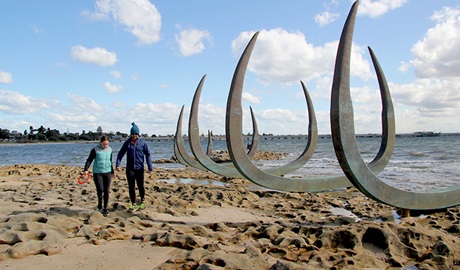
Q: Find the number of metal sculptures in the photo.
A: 5